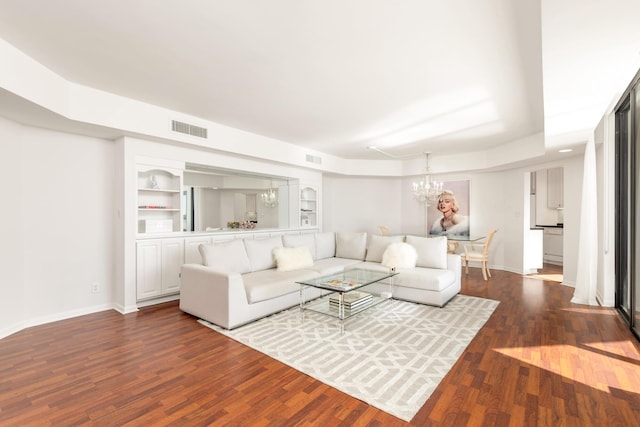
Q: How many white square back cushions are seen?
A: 7